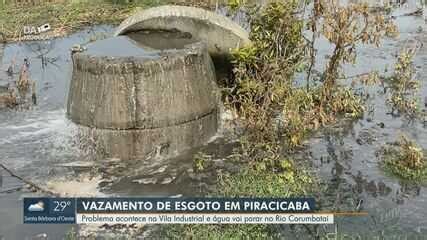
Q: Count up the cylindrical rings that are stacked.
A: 2